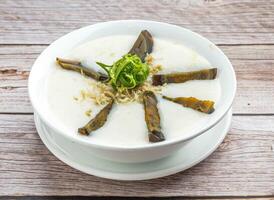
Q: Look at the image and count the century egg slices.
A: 6